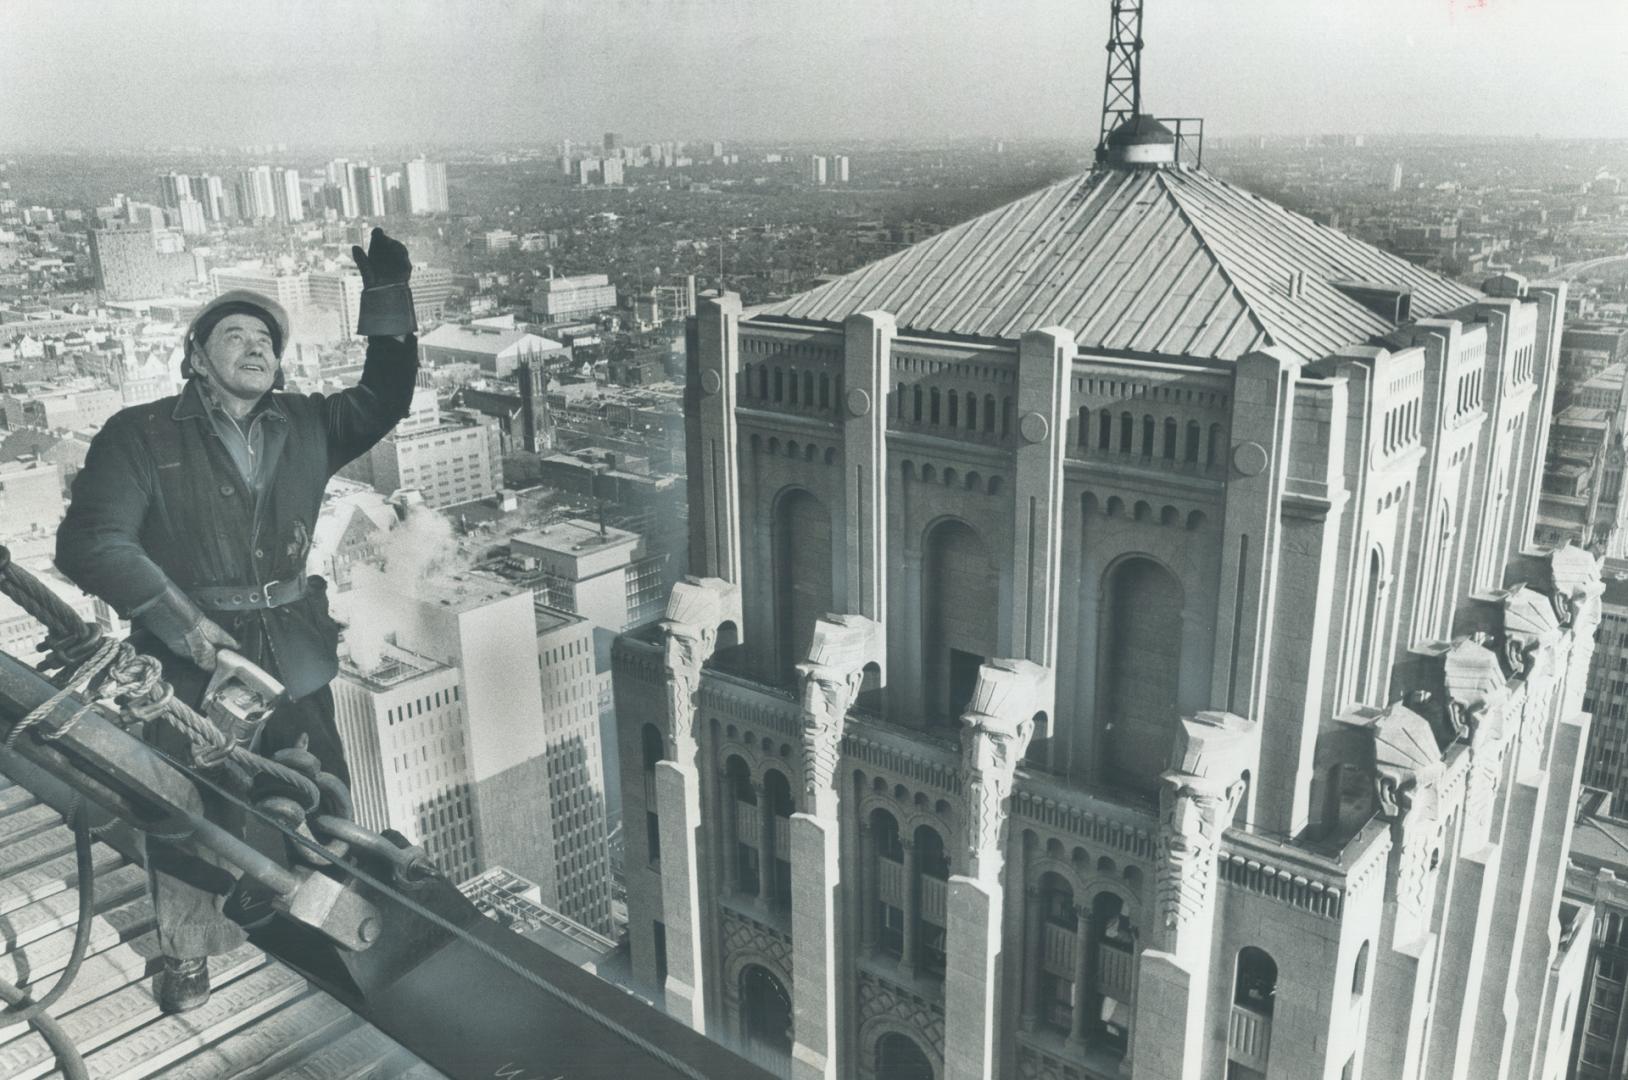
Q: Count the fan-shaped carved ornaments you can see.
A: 8